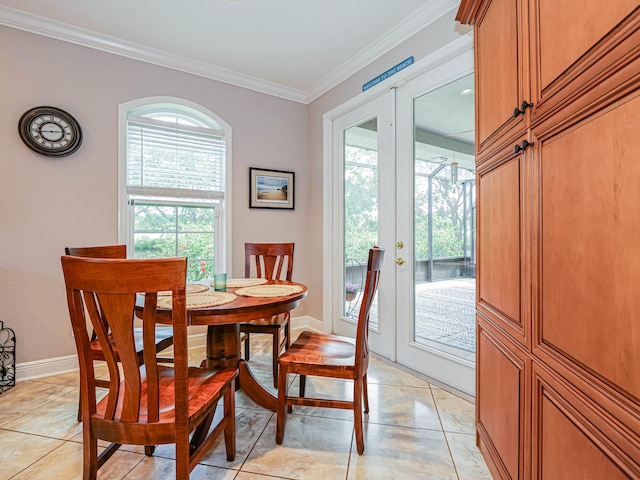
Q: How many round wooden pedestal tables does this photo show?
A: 1